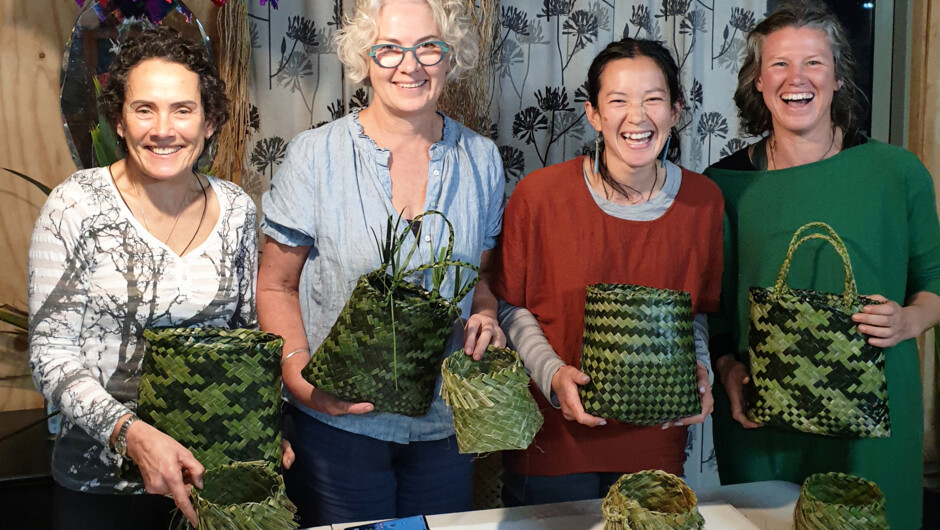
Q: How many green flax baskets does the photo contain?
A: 8